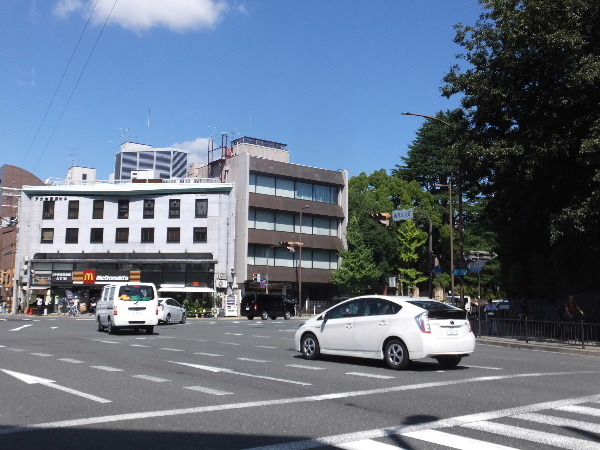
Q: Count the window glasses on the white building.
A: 14